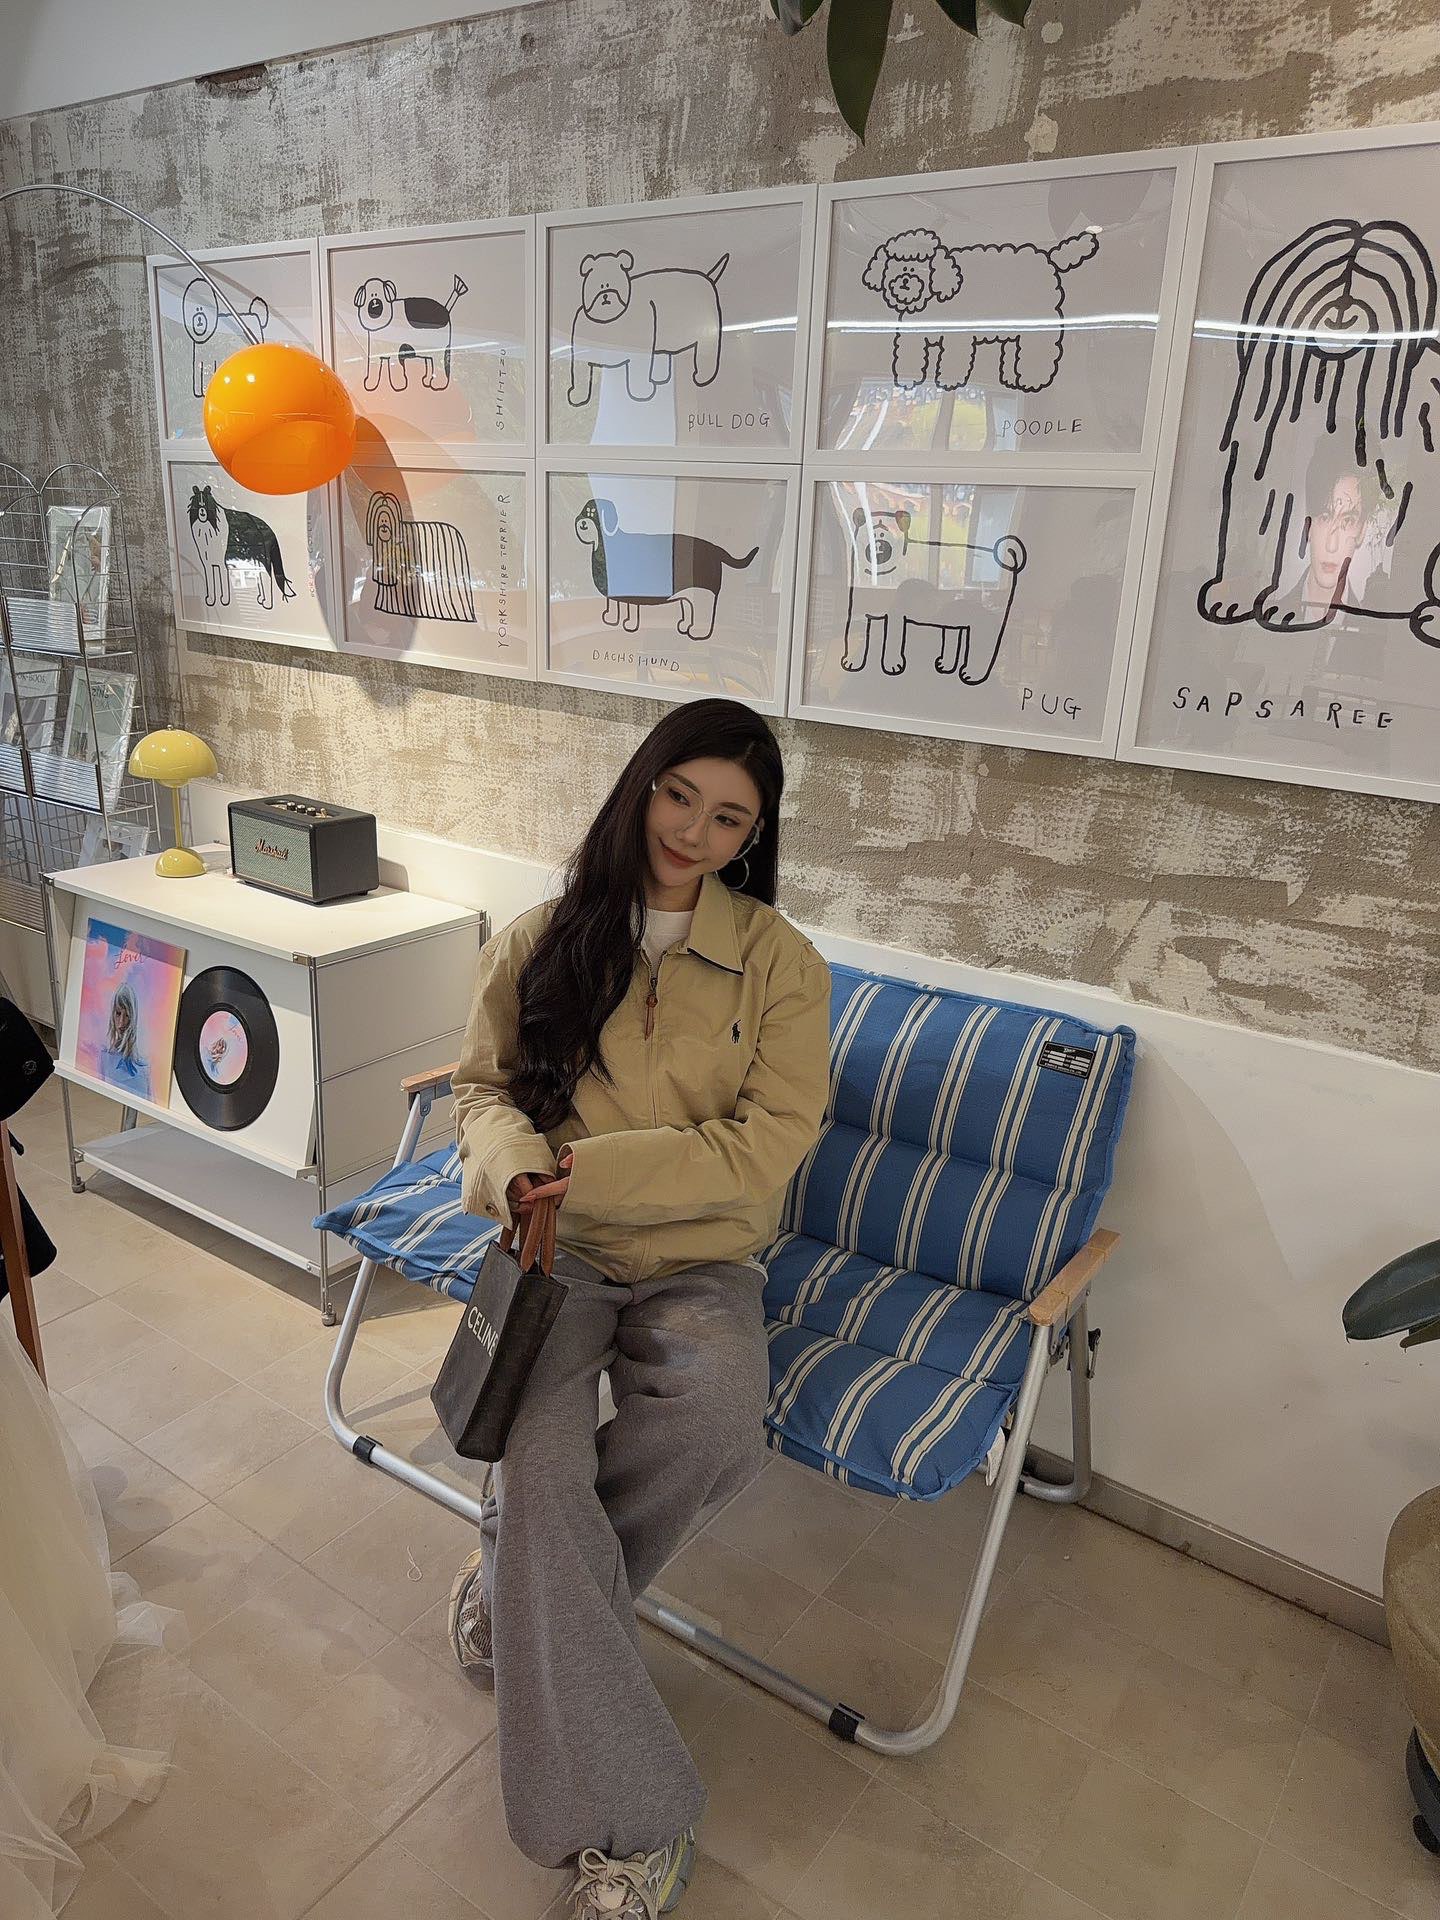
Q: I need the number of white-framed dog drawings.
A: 9